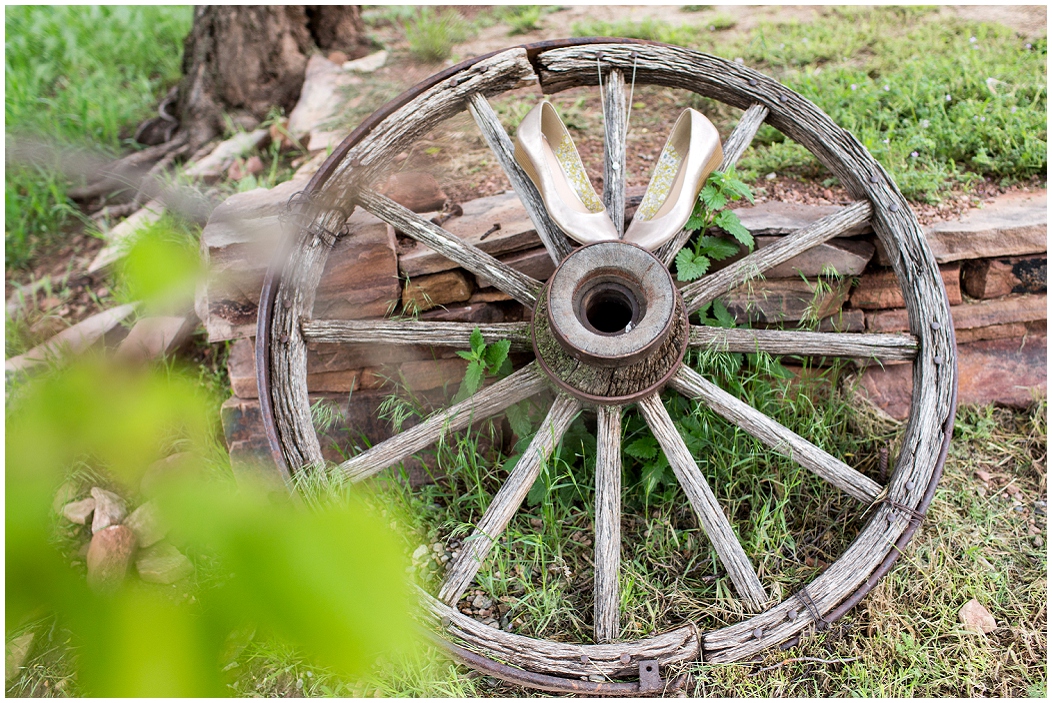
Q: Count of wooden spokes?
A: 12